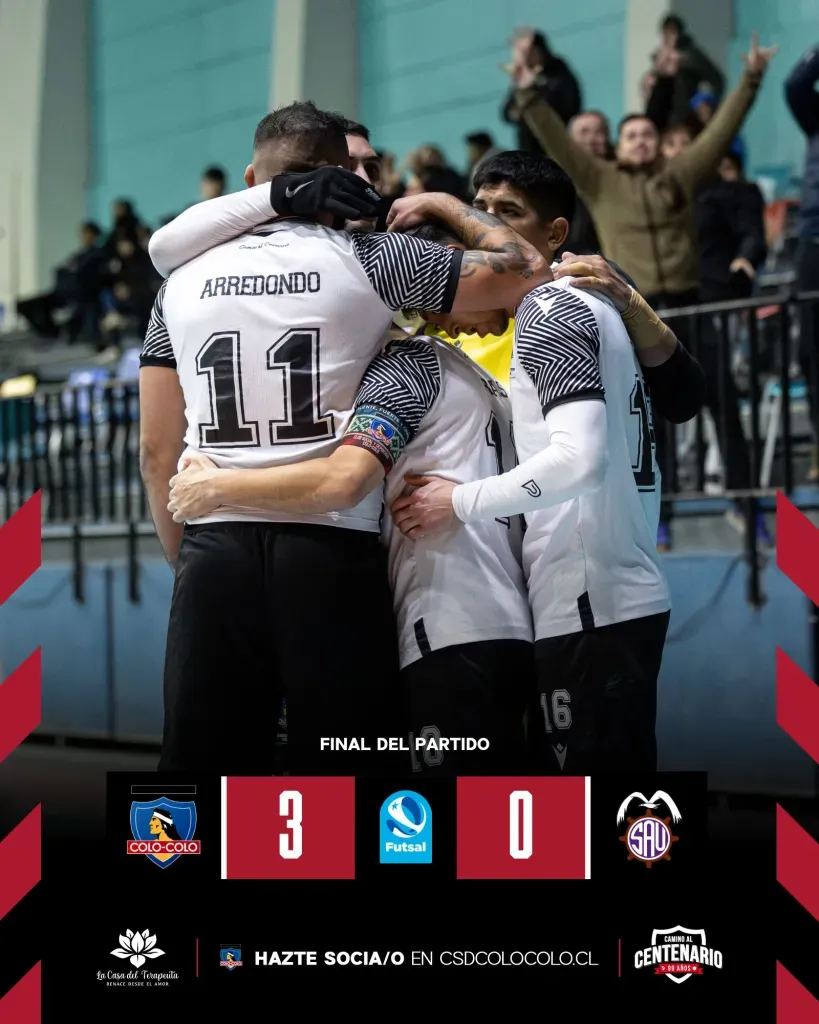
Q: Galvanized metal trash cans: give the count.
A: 0